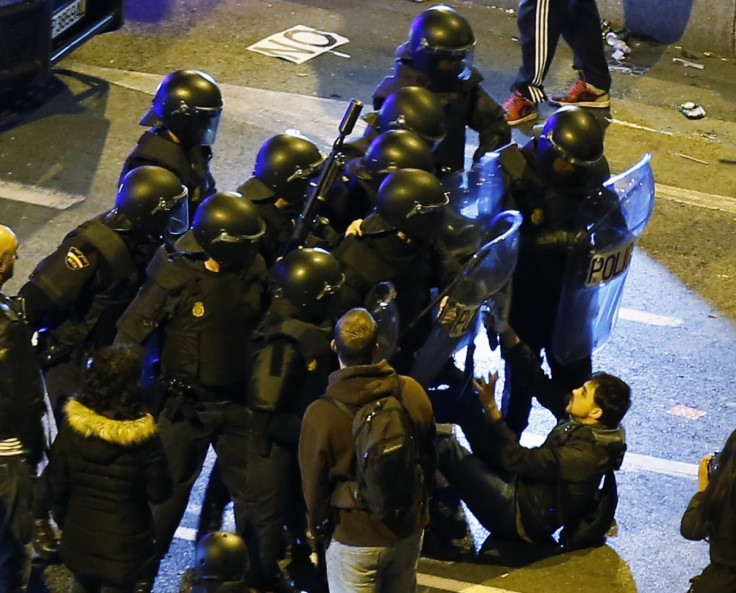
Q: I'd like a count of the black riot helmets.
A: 11